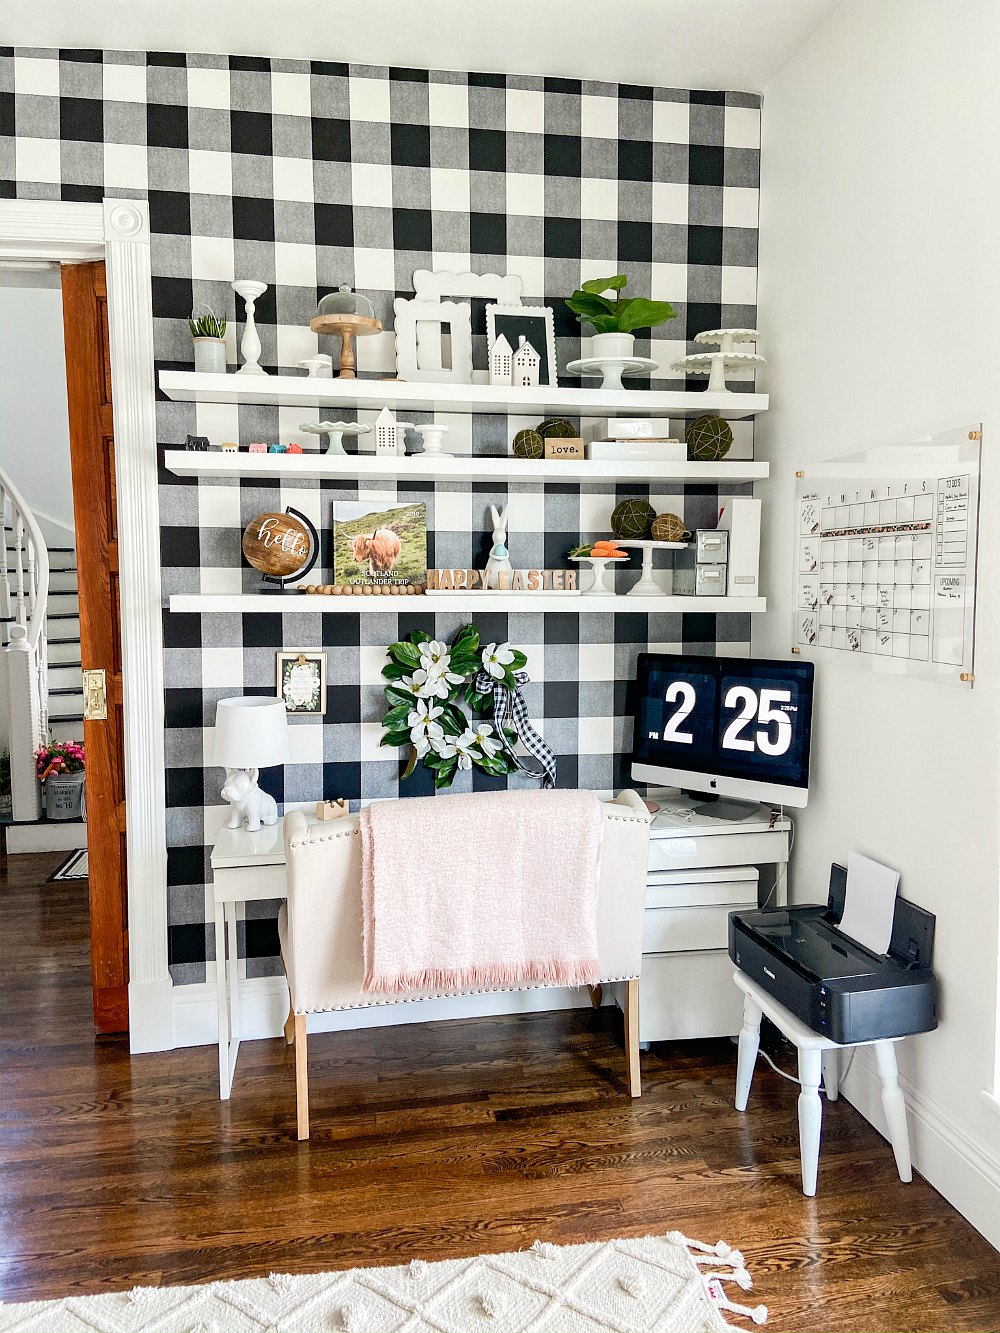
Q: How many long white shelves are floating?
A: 3